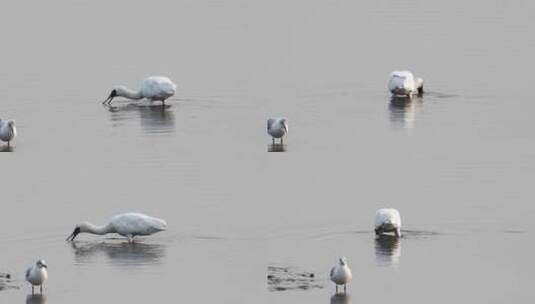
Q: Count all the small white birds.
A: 4